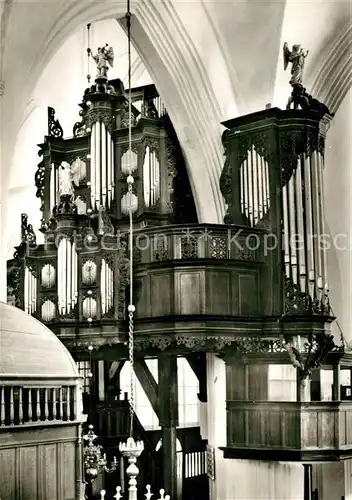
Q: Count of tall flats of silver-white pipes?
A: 8